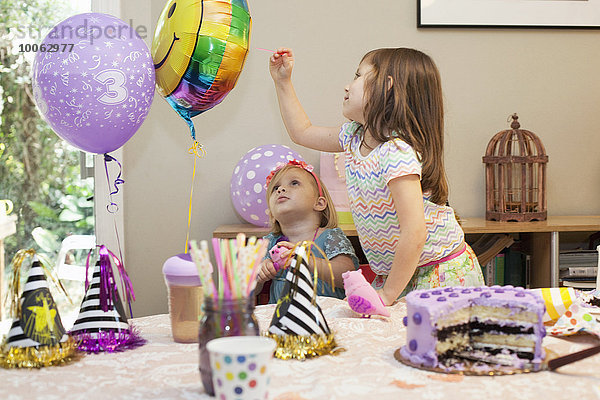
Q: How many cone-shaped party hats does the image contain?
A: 3